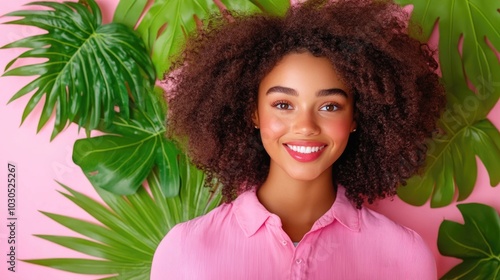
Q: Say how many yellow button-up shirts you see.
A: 0